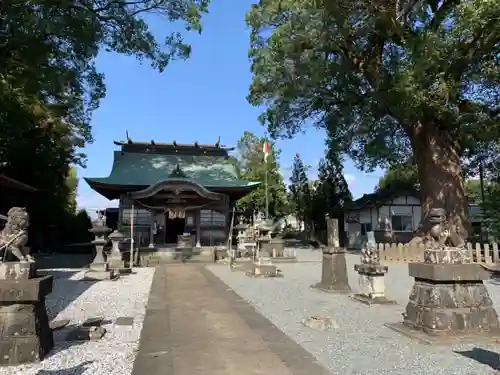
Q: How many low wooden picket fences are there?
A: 1